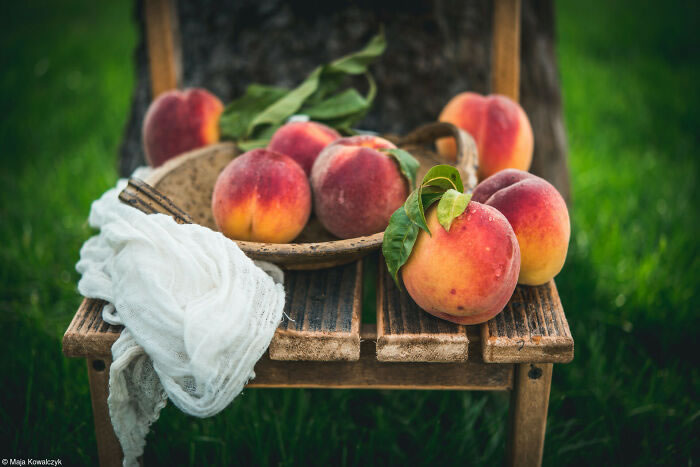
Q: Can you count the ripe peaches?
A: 7